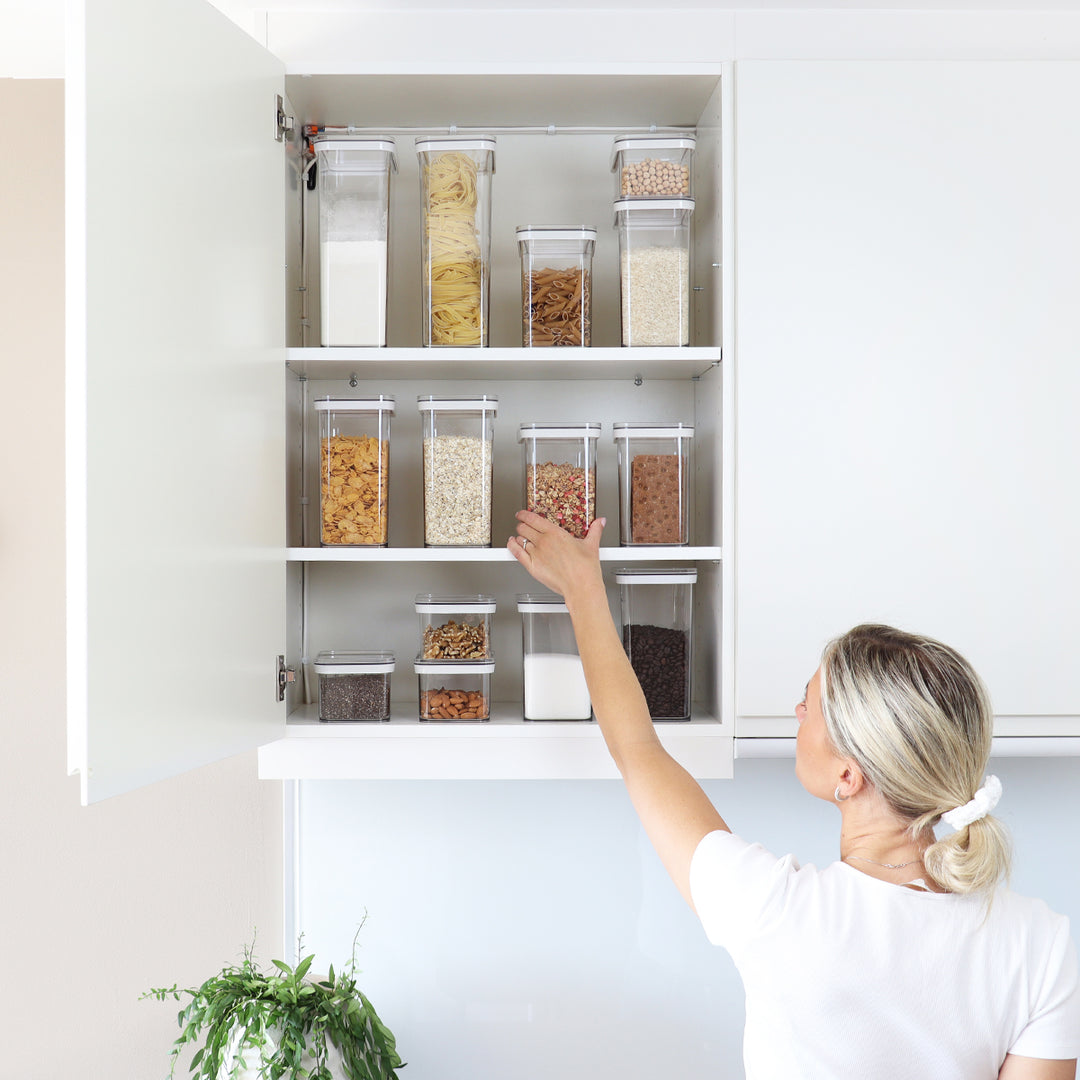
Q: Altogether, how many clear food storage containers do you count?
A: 14